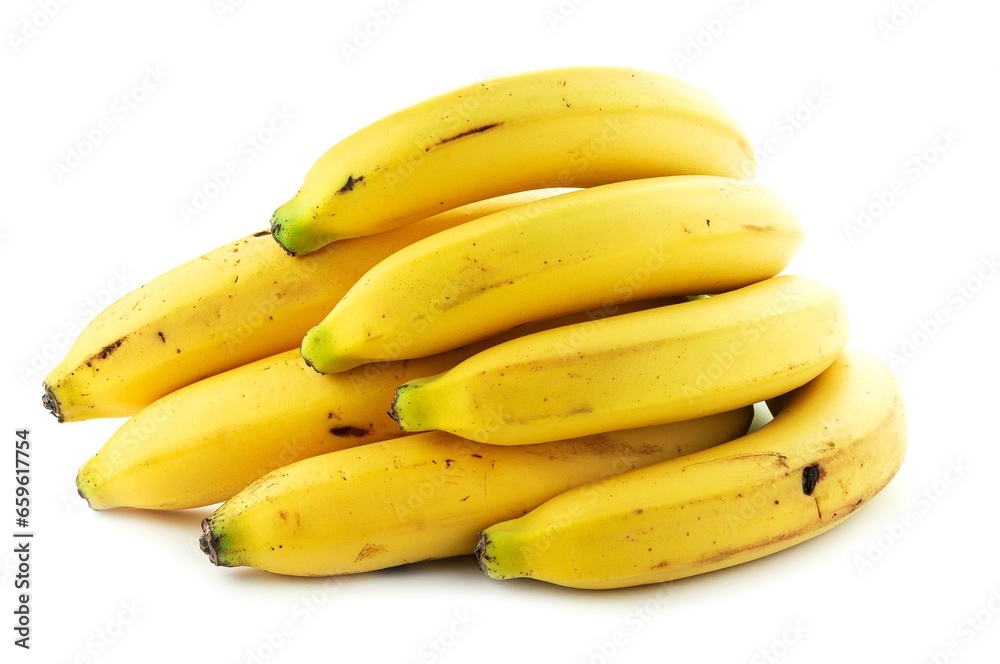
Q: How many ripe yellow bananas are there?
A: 7